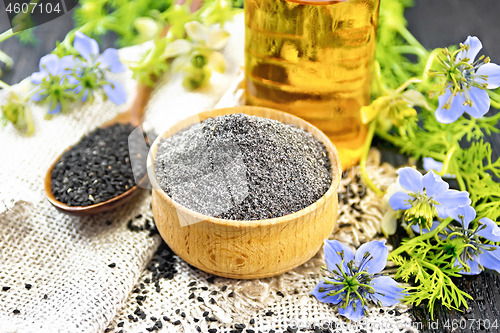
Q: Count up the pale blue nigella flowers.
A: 6